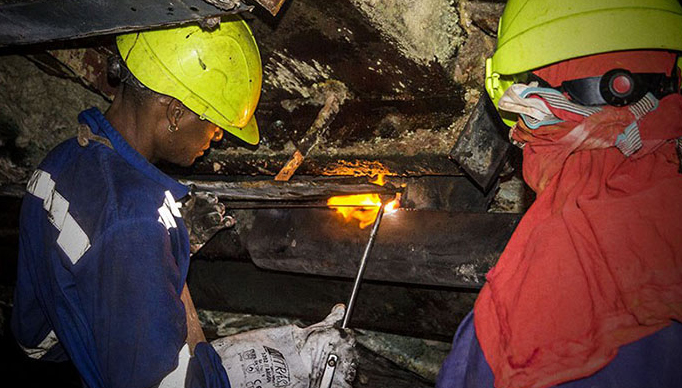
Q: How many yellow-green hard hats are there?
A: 2